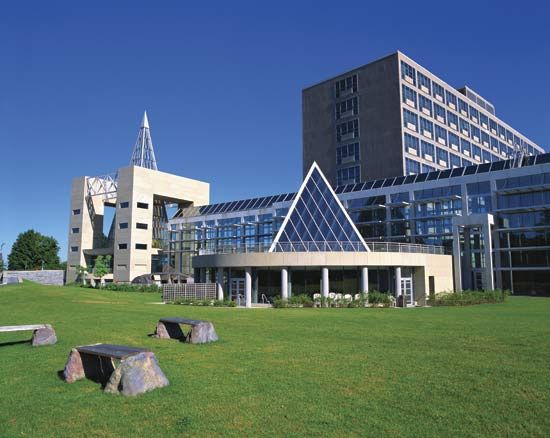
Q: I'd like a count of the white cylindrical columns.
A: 6